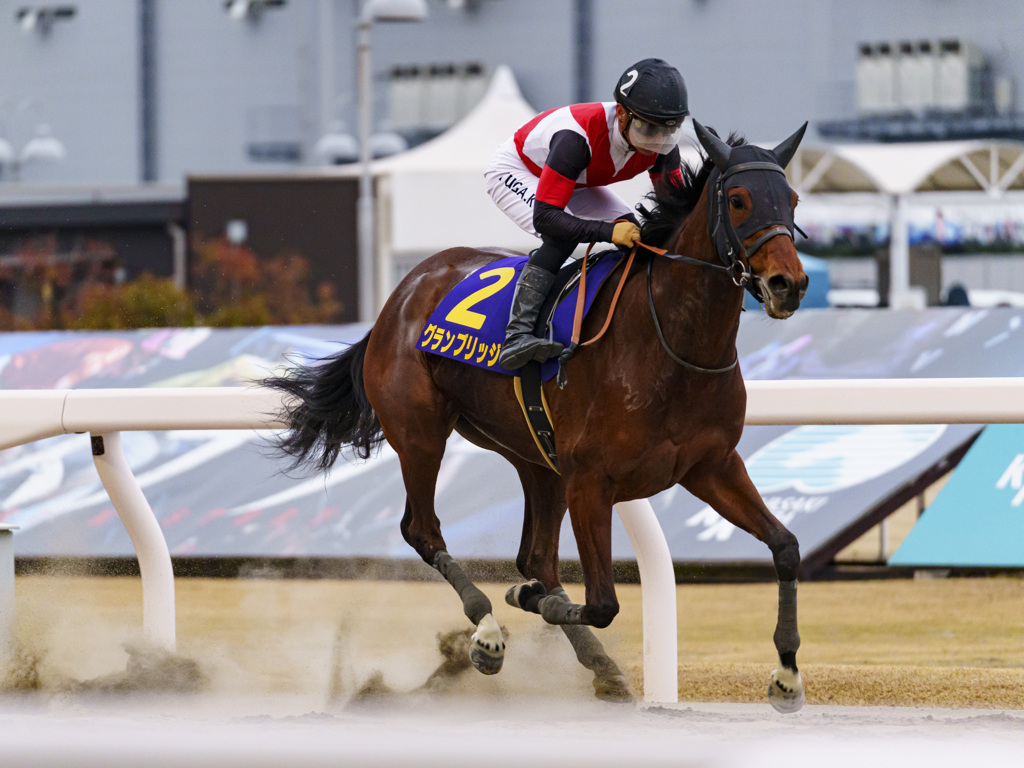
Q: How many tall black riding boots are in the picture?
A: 1